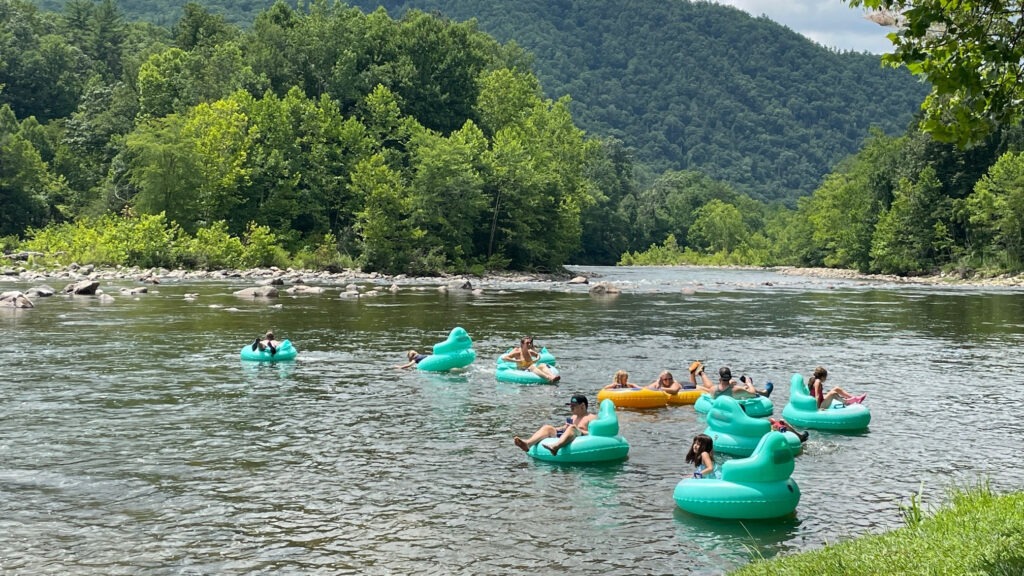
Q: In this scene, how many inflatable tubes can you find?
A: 10